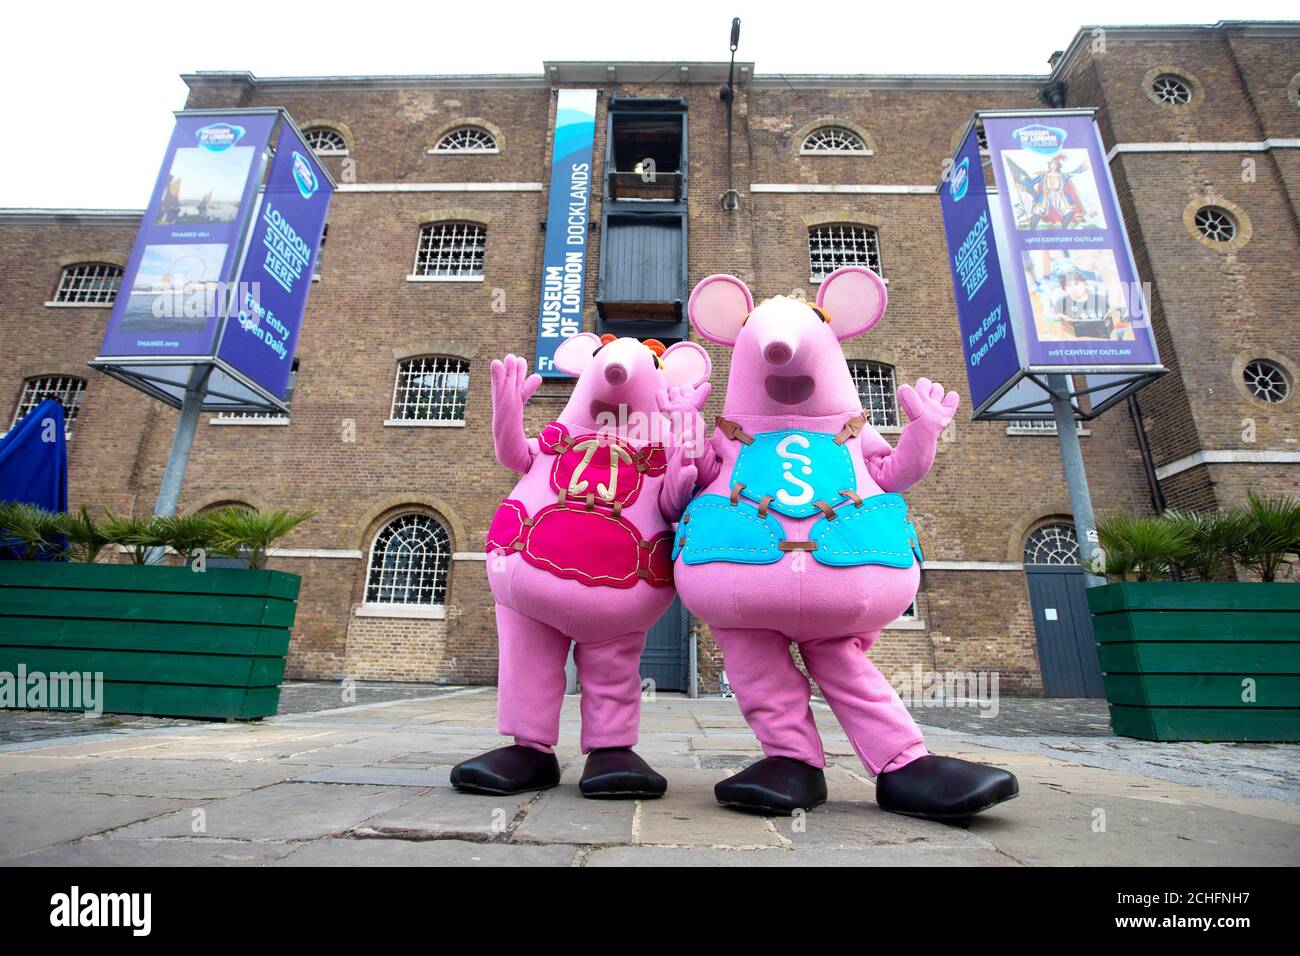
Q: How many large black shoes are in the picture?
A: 4